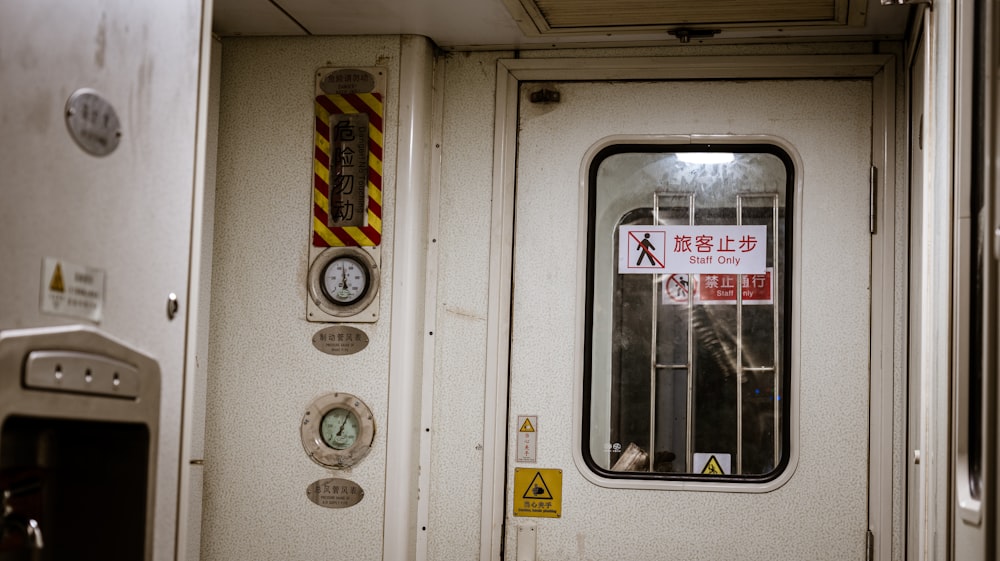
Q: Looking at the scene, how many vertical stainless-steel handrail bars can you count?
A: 4